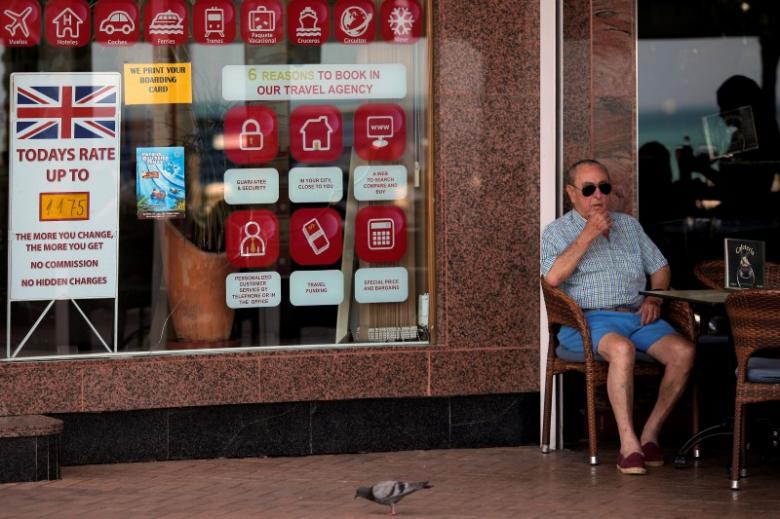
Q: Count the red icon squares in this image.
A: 15